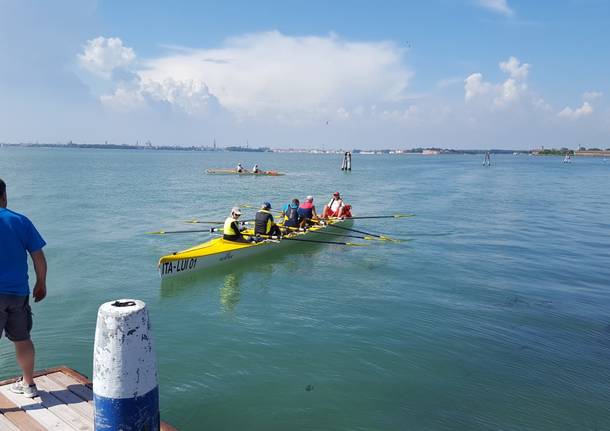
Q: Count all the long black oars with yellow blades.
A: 7